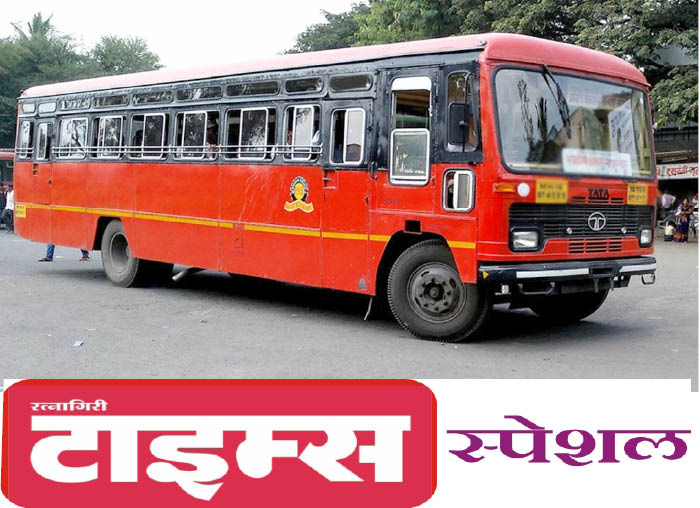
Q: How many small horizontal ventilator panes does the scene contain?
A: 9